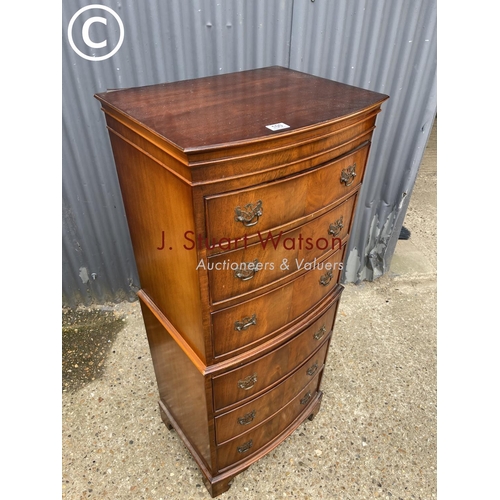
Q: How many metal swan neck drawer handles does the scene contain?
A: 12